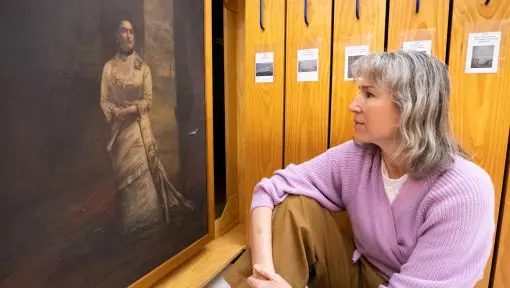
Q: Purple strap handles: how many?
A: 5